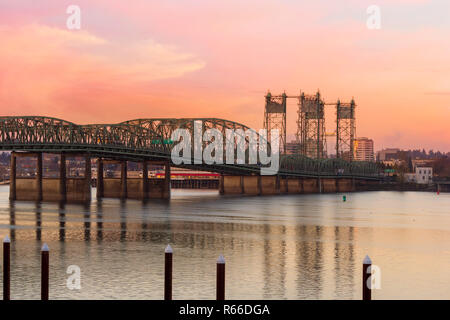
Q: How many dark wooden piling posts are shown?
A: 5